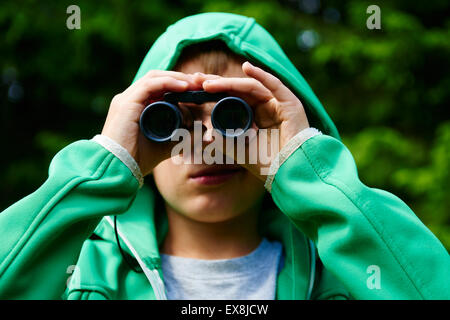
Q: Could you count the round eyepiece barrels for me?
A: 2